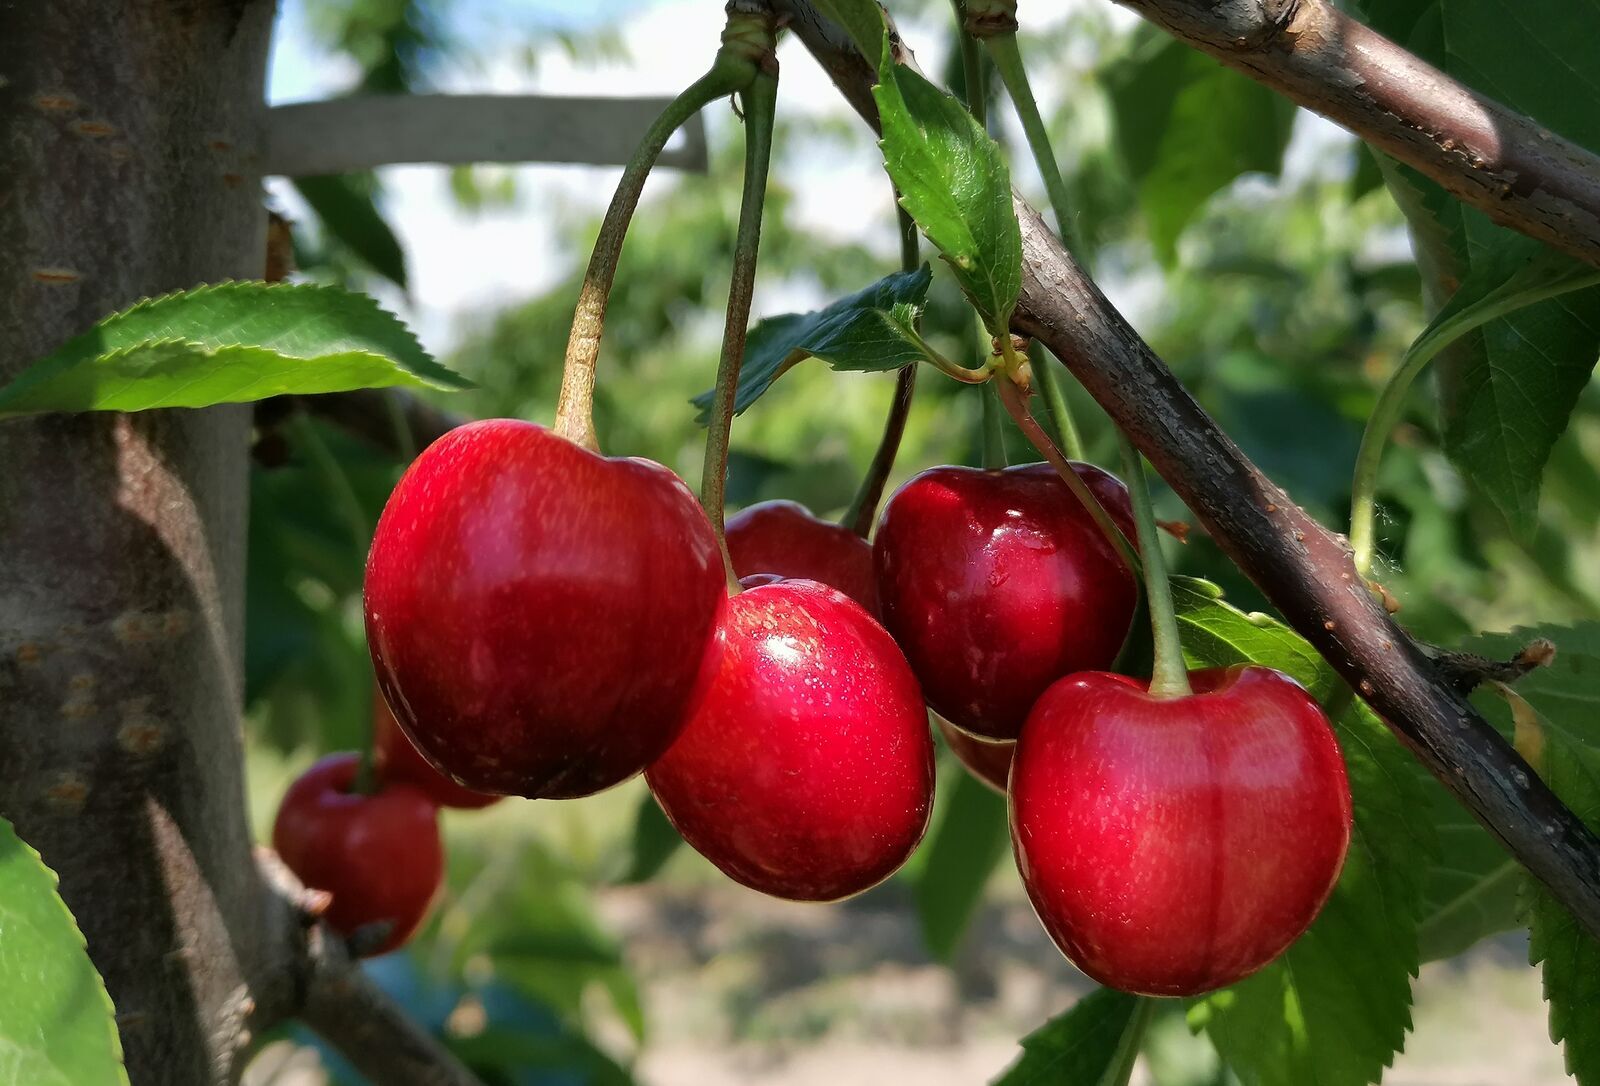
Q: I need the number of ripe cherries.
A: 8